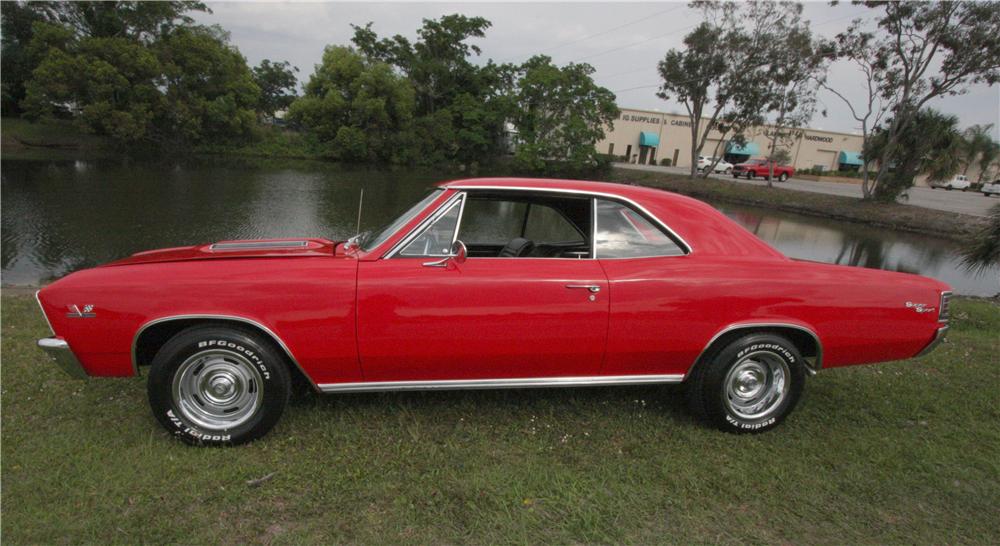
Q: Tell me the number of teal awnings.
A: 3